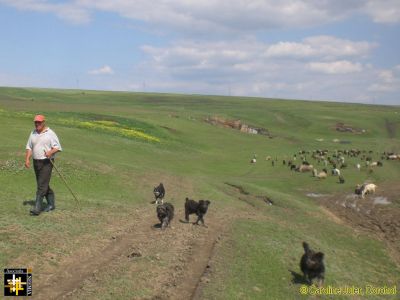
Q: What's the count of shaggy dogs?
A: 4